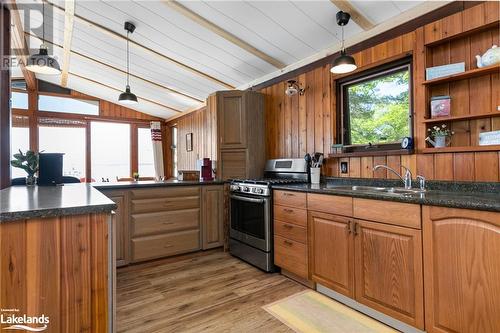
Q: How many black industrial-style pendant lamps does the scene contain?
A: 3